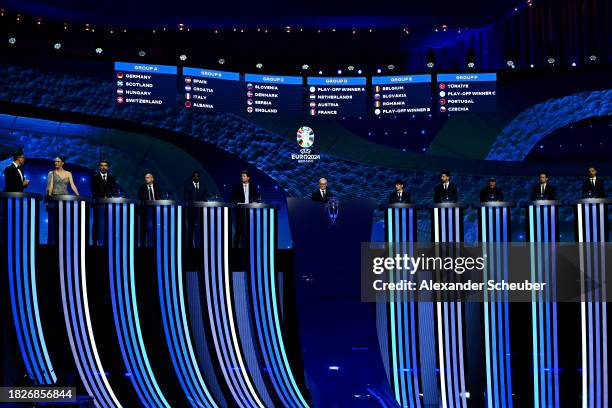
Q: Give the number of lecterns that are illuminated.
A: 11